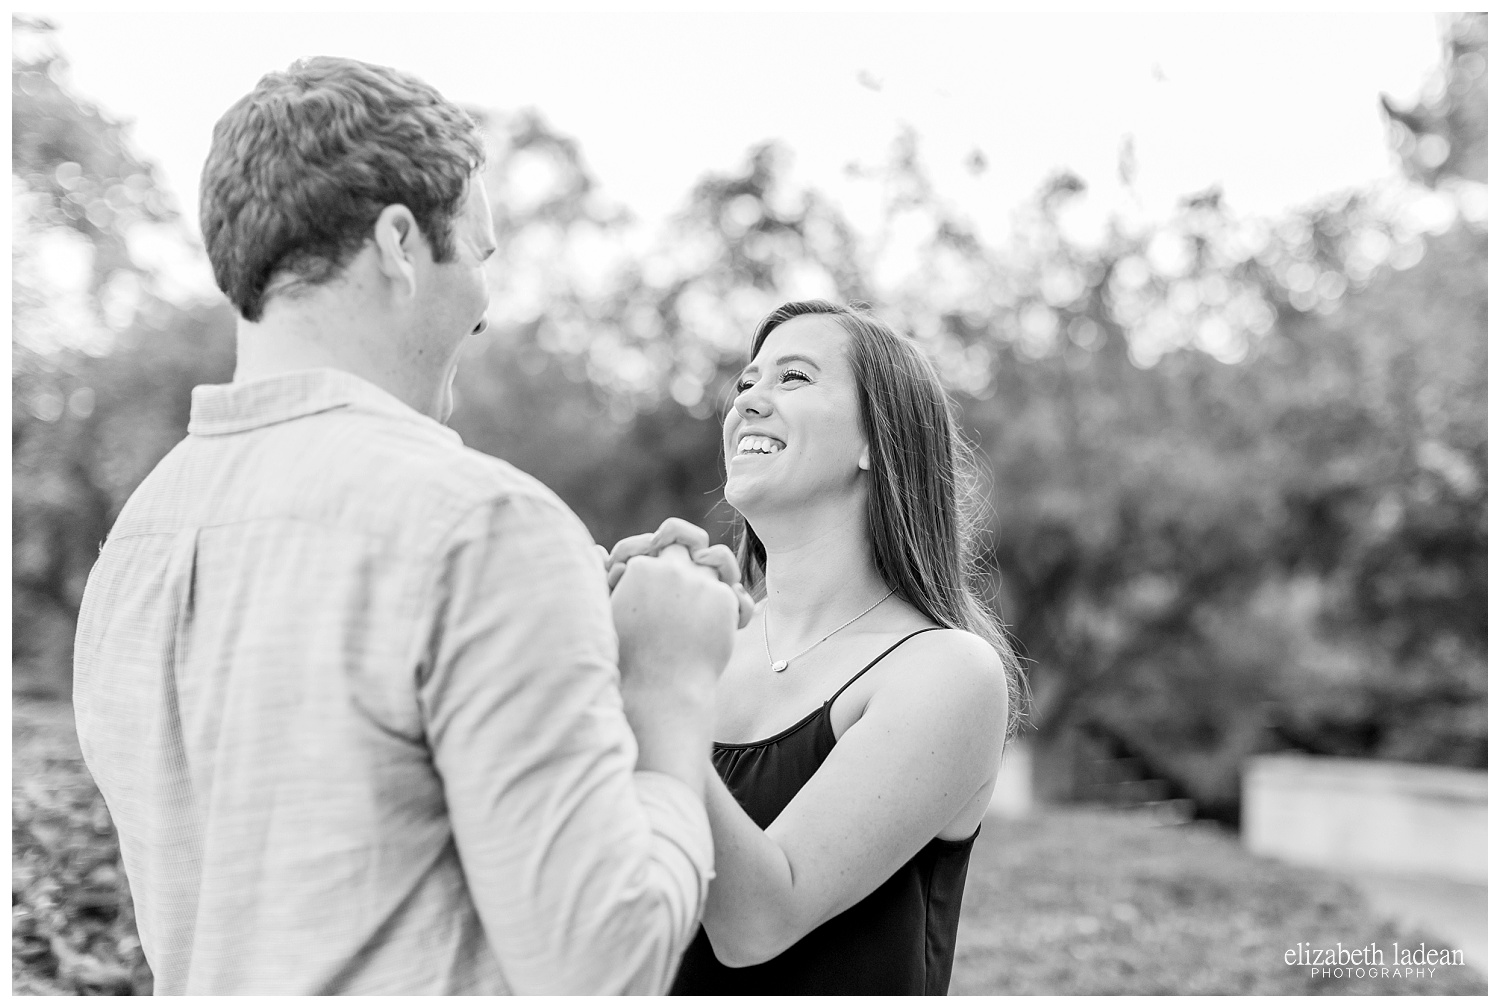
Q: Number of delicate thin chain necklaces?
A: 1